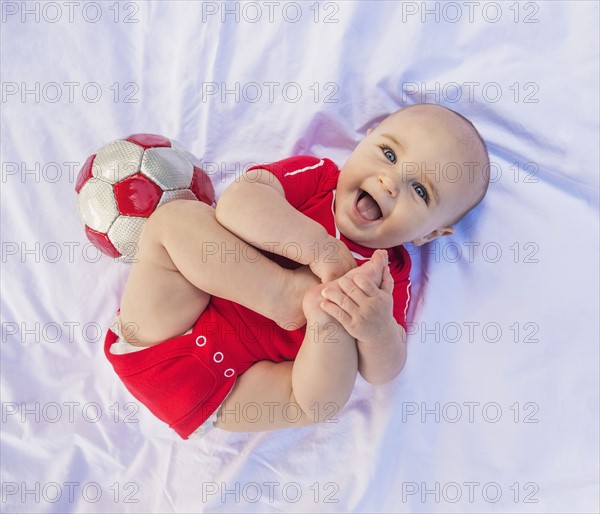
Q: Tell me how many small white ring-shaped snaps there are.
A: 3